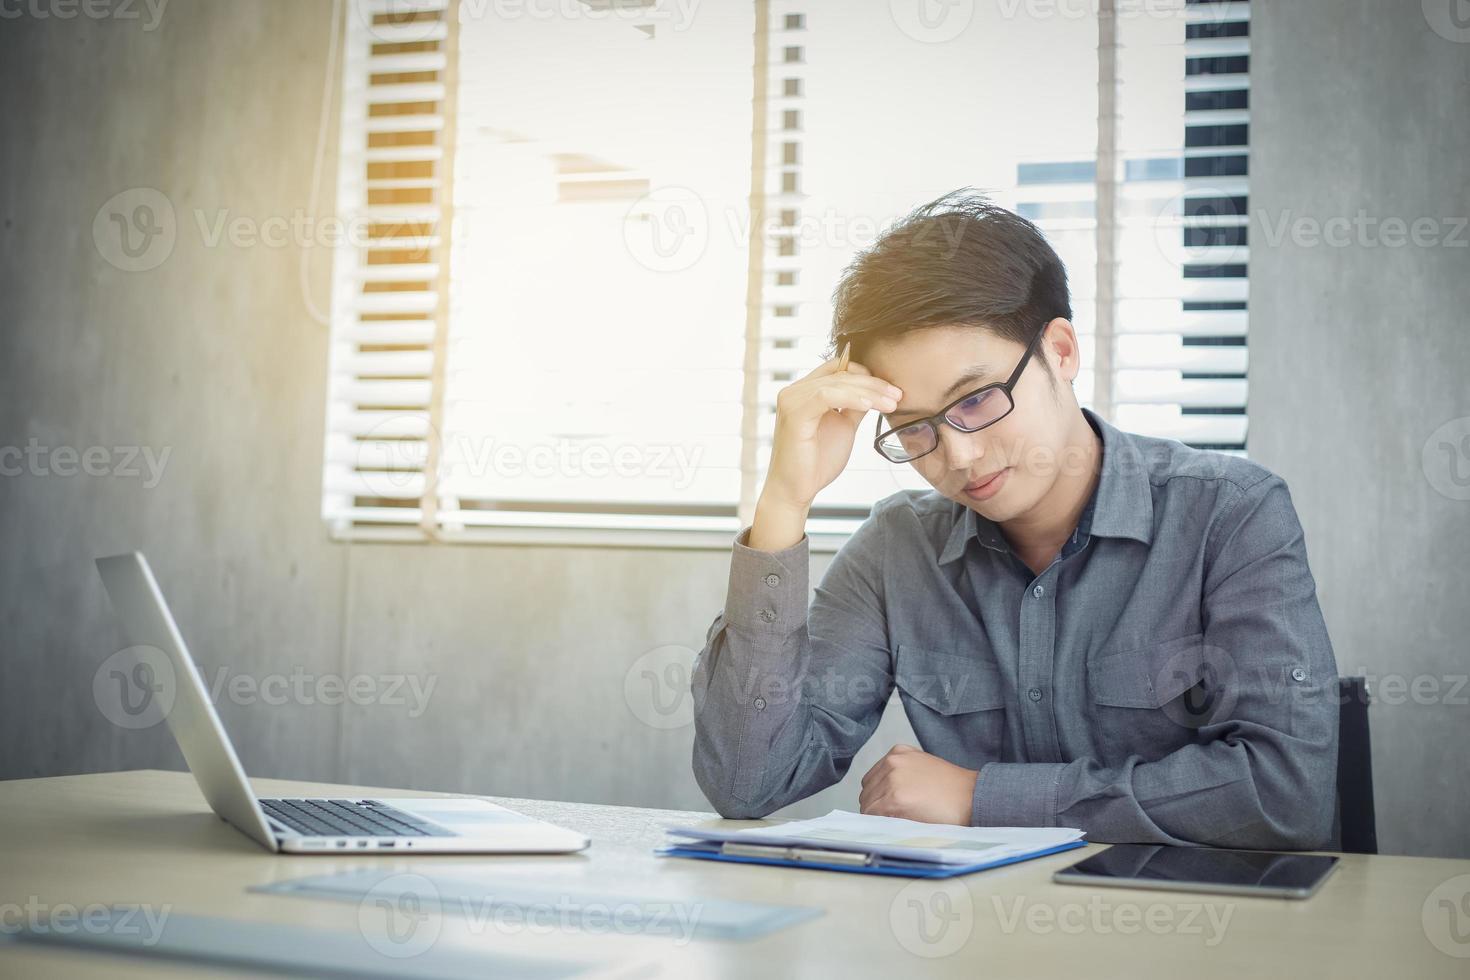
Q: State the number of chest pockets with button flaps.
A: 2